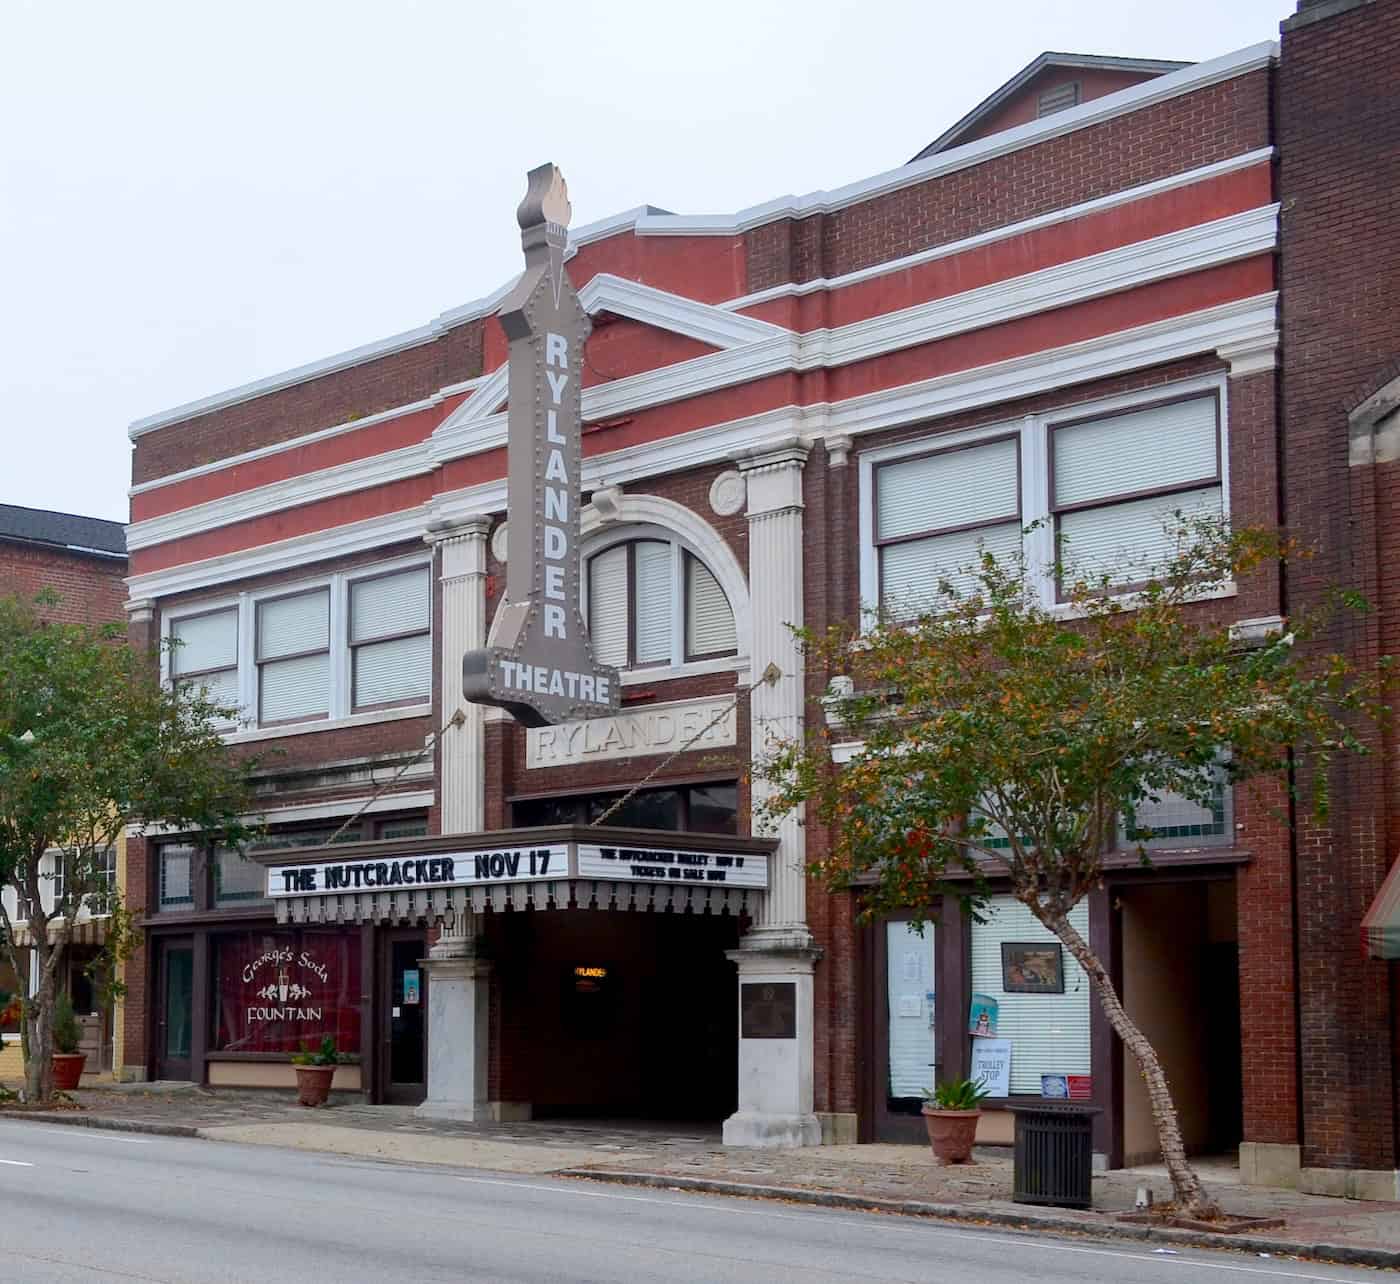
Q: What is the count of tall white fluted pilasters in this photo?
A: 2